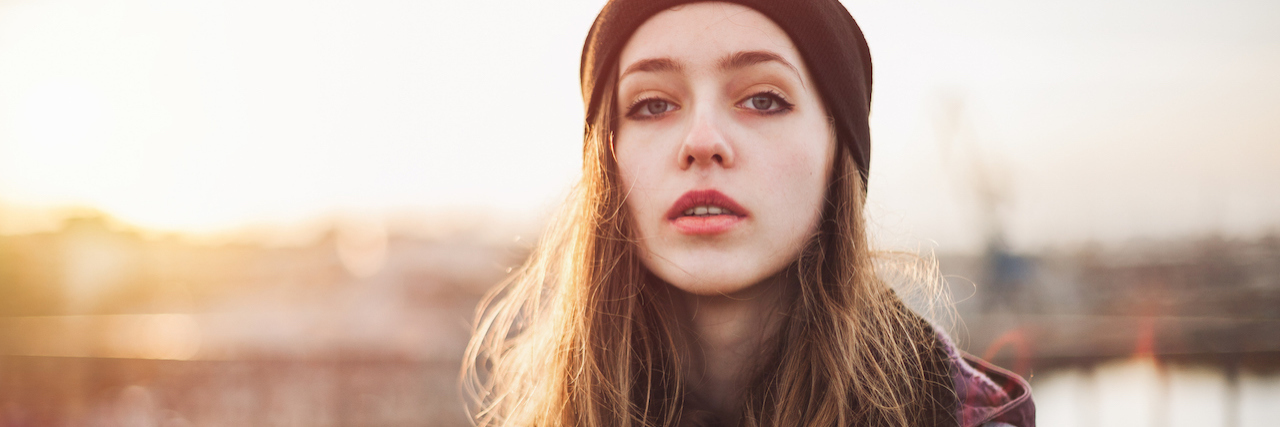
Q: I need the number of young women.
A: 1